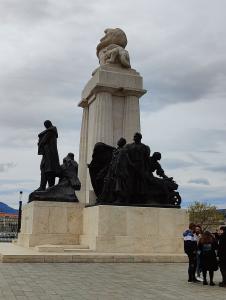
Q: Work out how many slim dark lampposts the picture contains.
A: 1